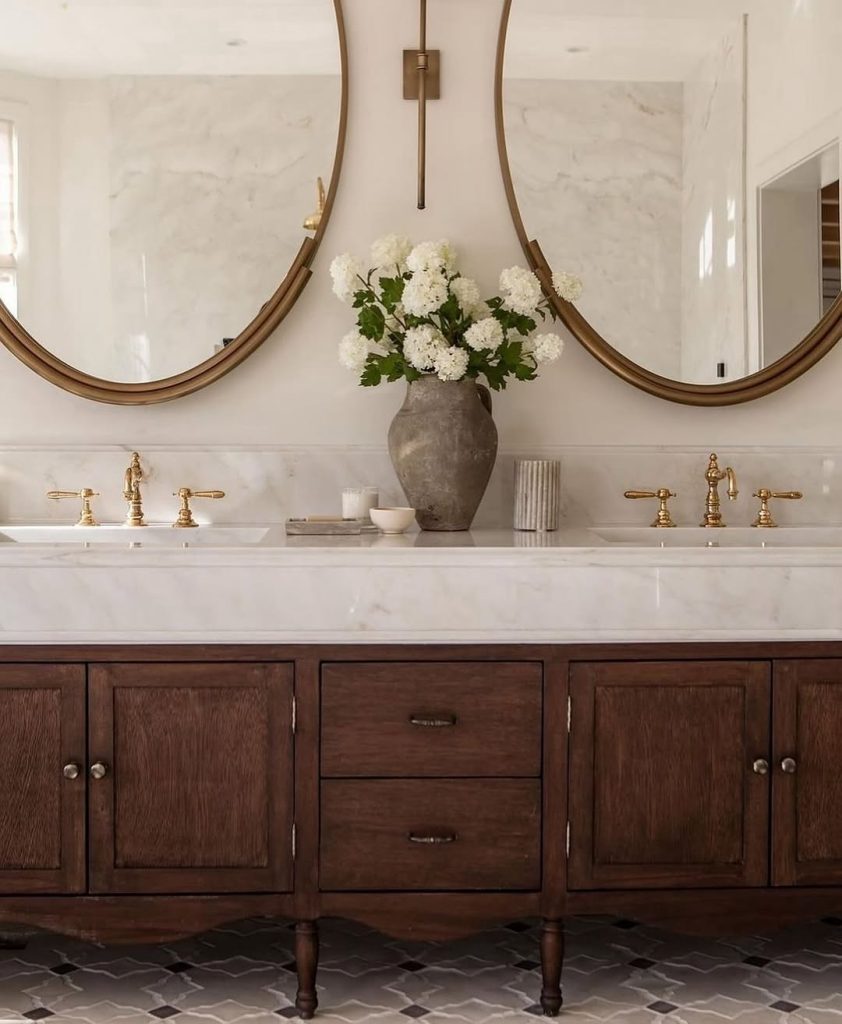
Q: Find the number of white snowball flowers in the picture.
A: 12